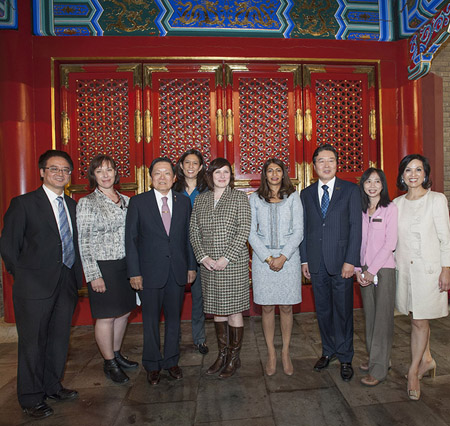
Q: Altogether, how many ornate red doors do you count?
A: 4